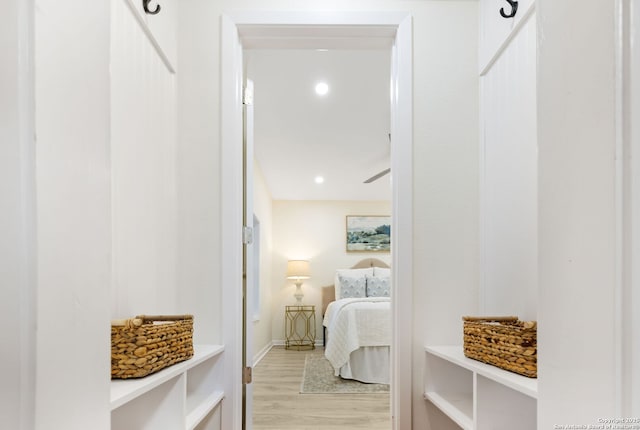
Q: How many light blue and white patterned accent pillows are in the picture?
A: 2